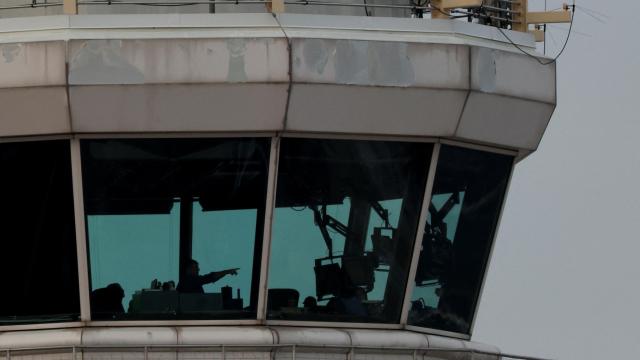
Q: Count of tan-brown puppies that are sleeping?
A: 0